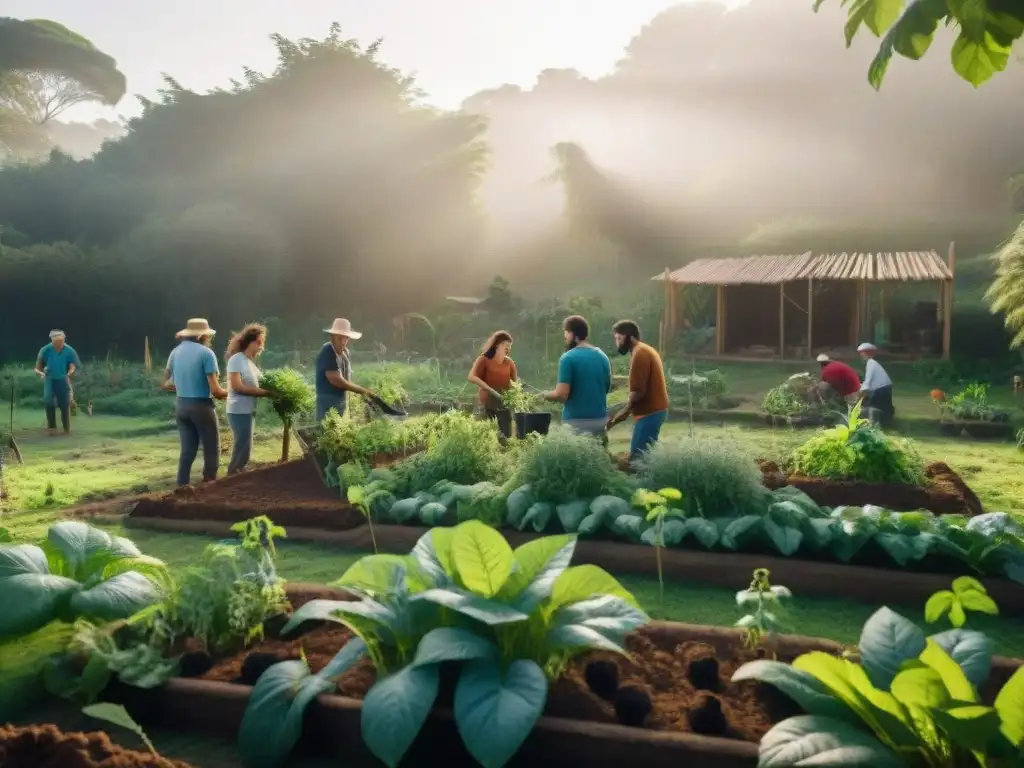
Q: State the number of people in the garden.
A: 9